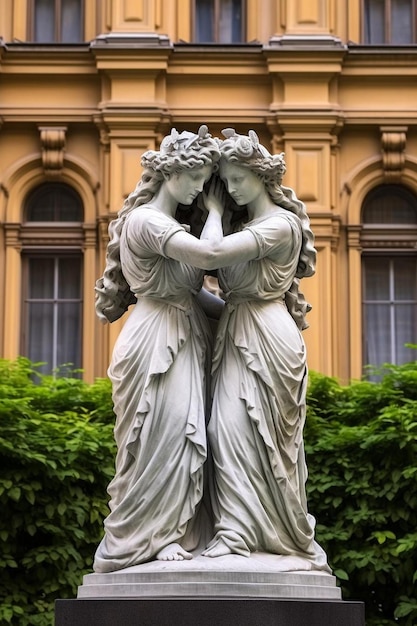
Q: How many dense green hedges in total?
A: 2